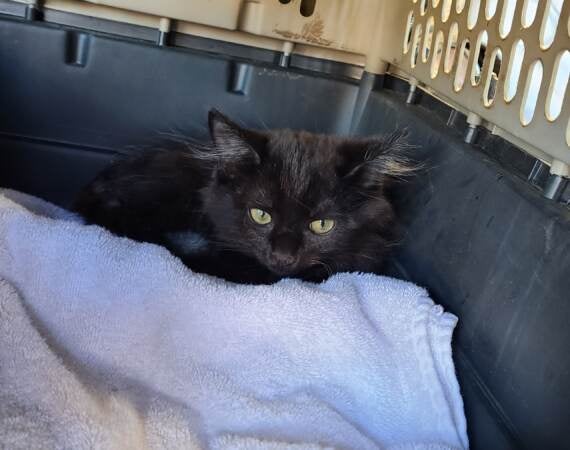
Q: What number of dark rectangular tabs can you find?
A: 2